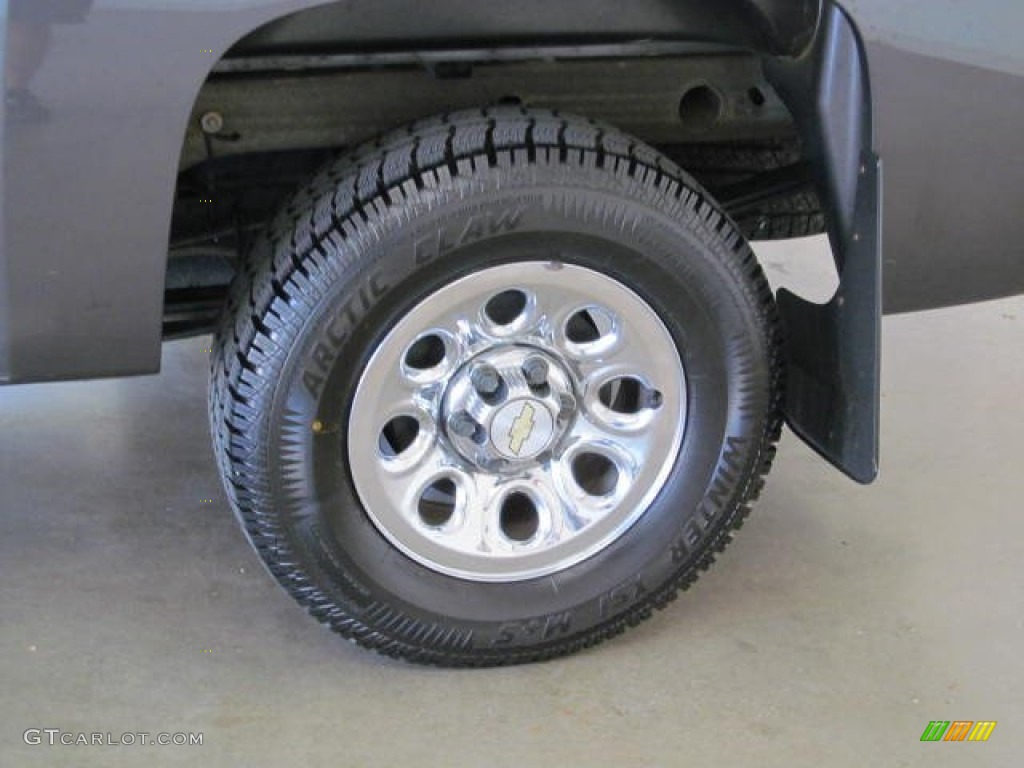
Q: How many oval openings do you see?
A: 8